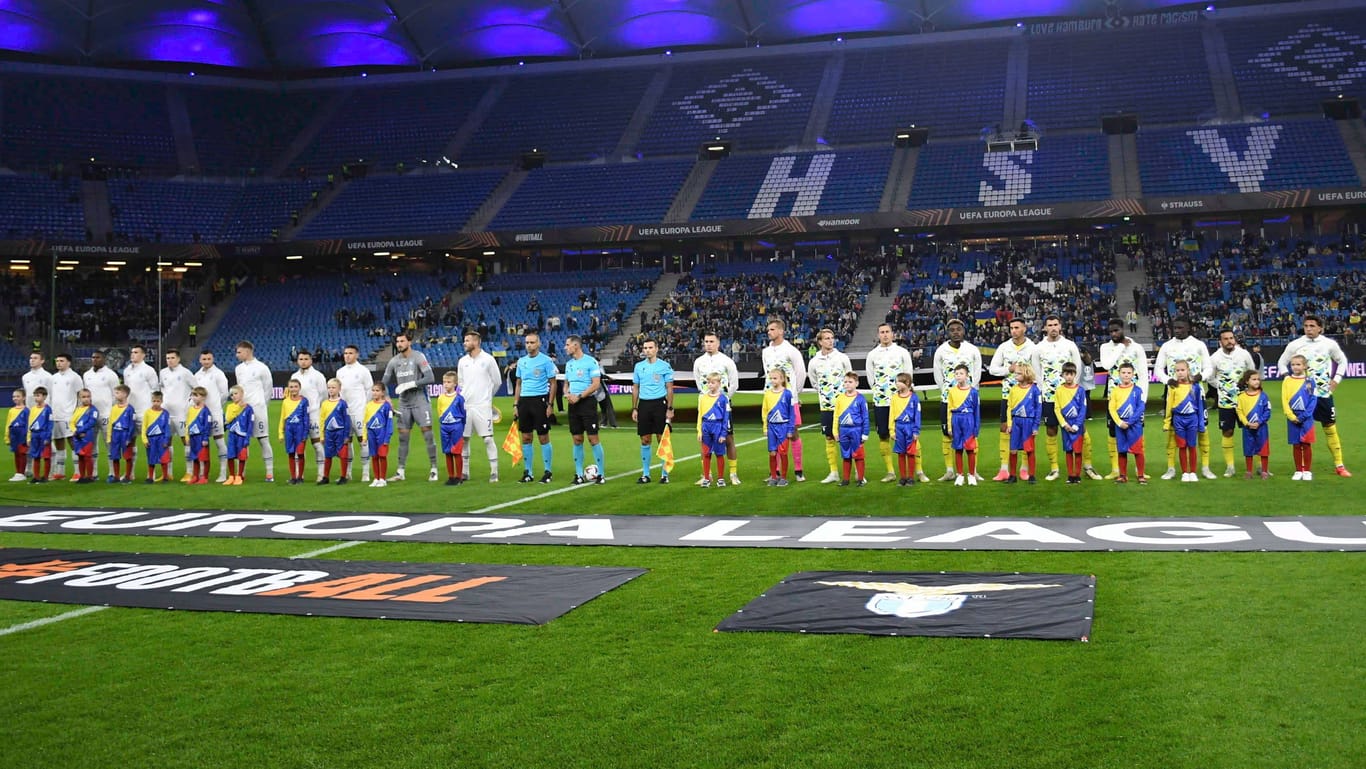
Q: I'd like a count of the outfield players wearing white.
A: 10